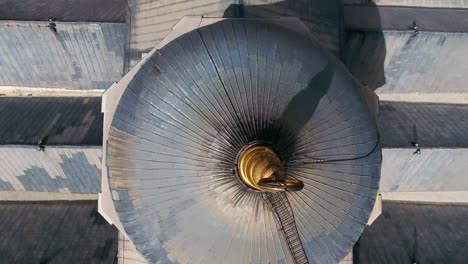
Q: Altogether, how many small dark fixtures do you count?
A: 4